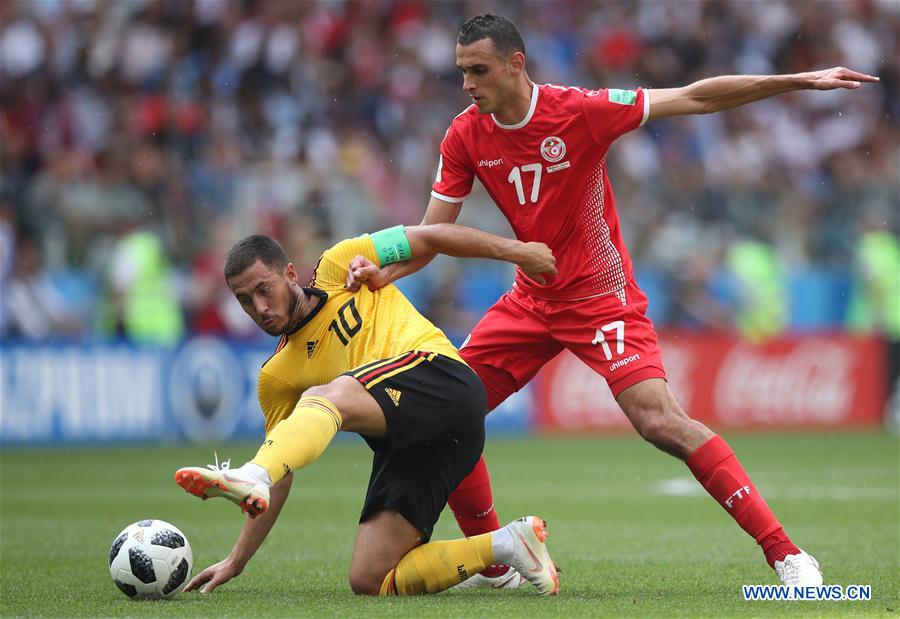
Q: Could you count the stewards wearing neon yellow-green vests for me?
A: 3